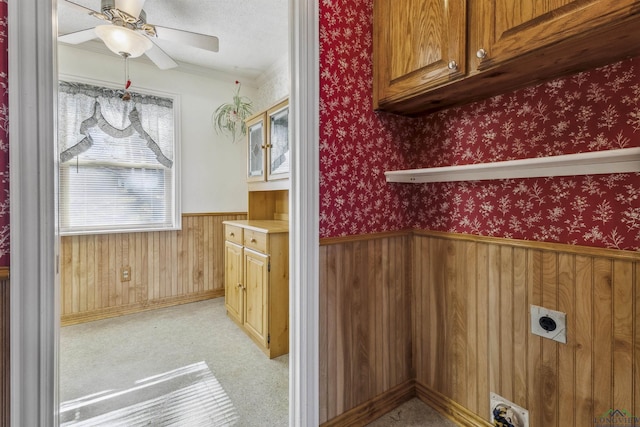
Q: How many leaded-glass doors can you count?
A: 2